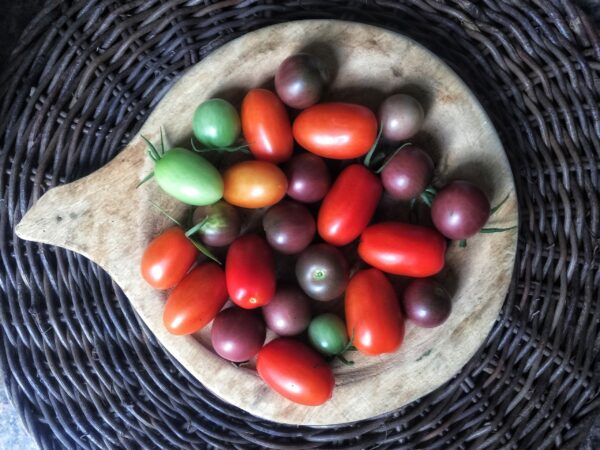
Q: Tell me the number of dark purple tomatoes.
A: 11